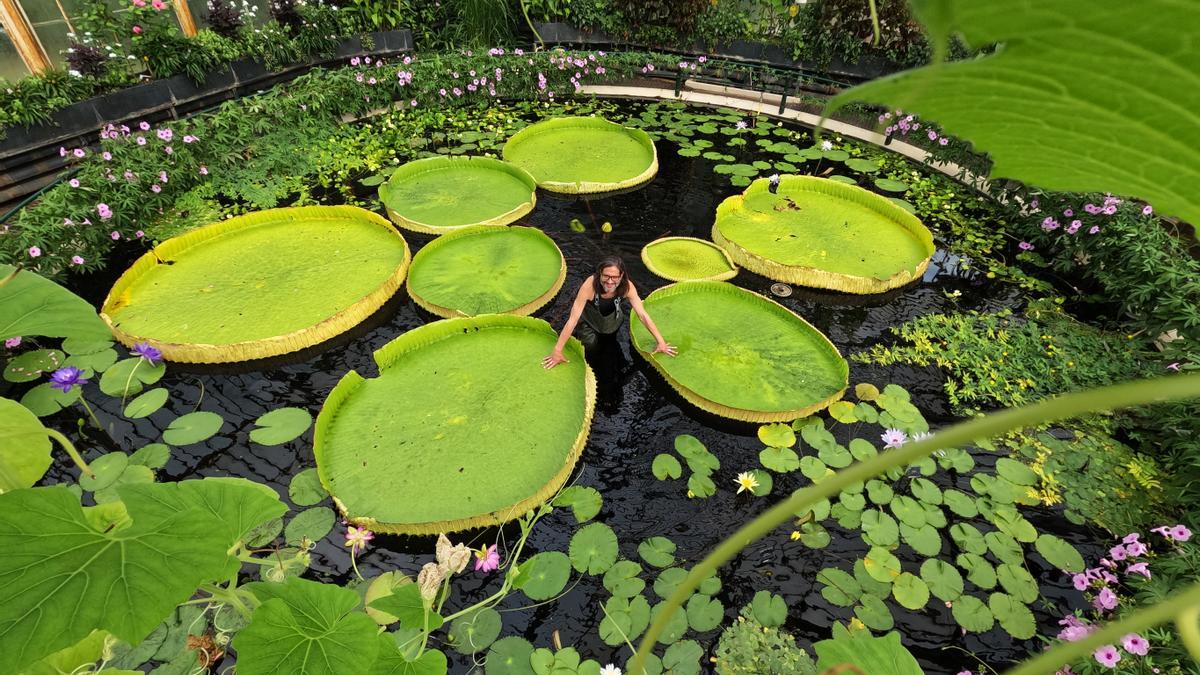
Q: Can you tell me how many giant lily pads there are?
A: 8